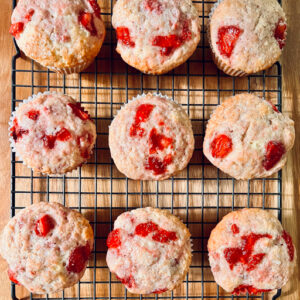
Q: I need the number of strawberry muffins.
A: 9